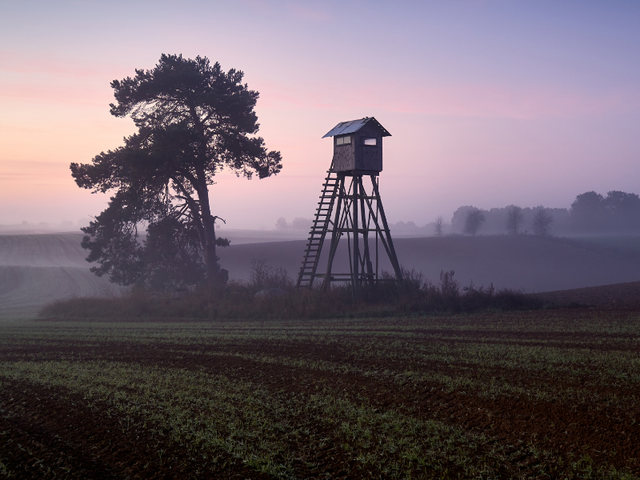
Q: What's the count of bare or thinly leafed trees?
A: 4